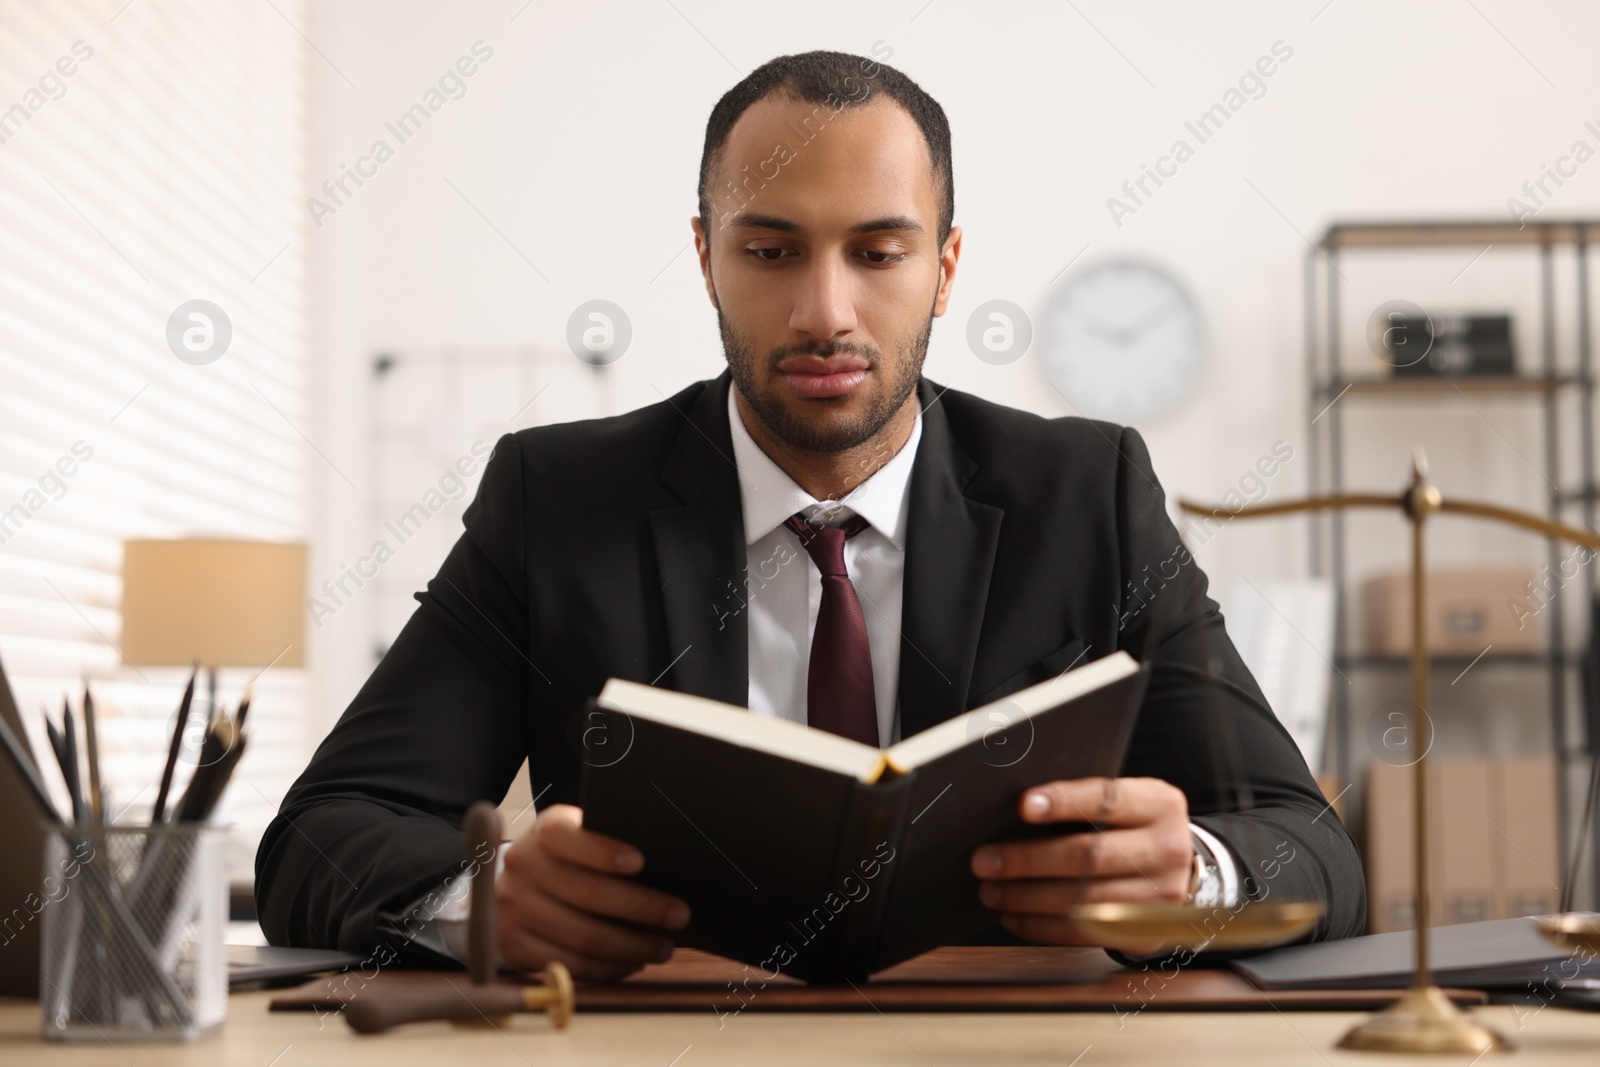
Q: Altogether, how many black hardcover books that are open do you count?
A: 1